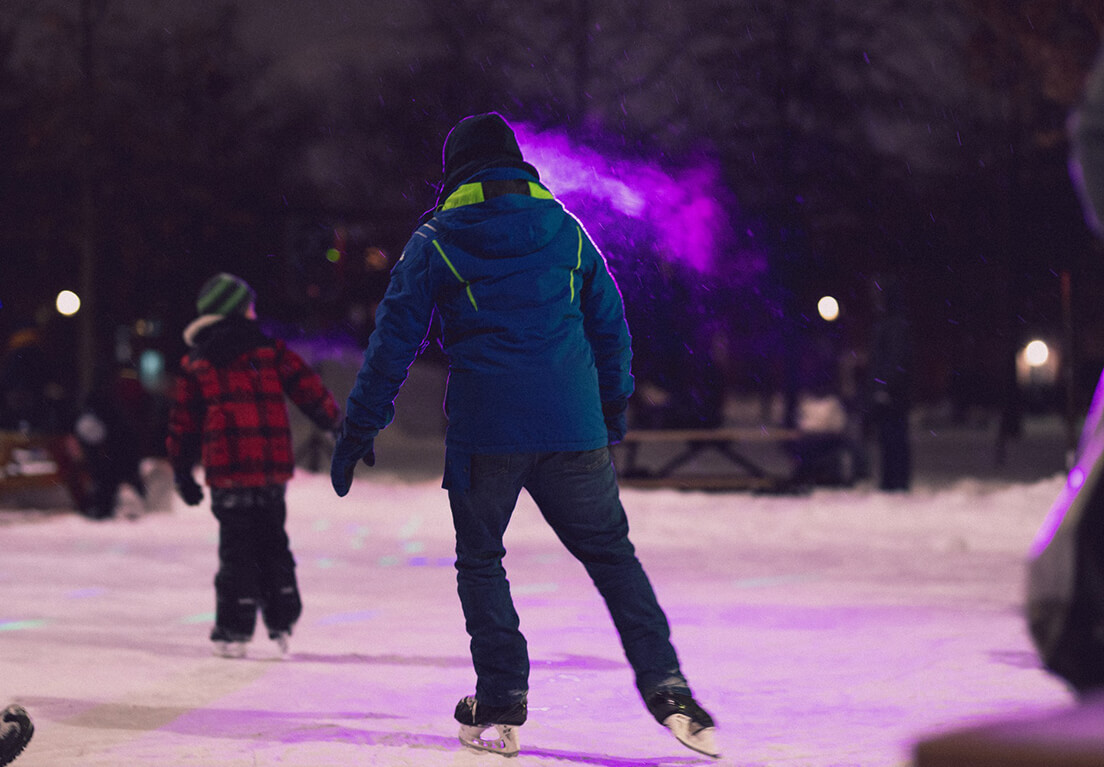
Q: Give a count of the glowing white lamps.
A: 3